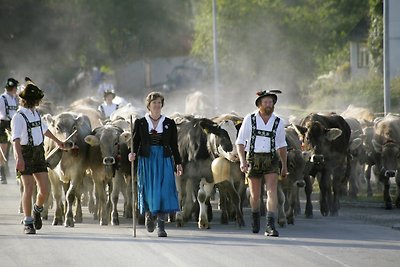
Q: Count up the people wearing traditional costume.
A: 5